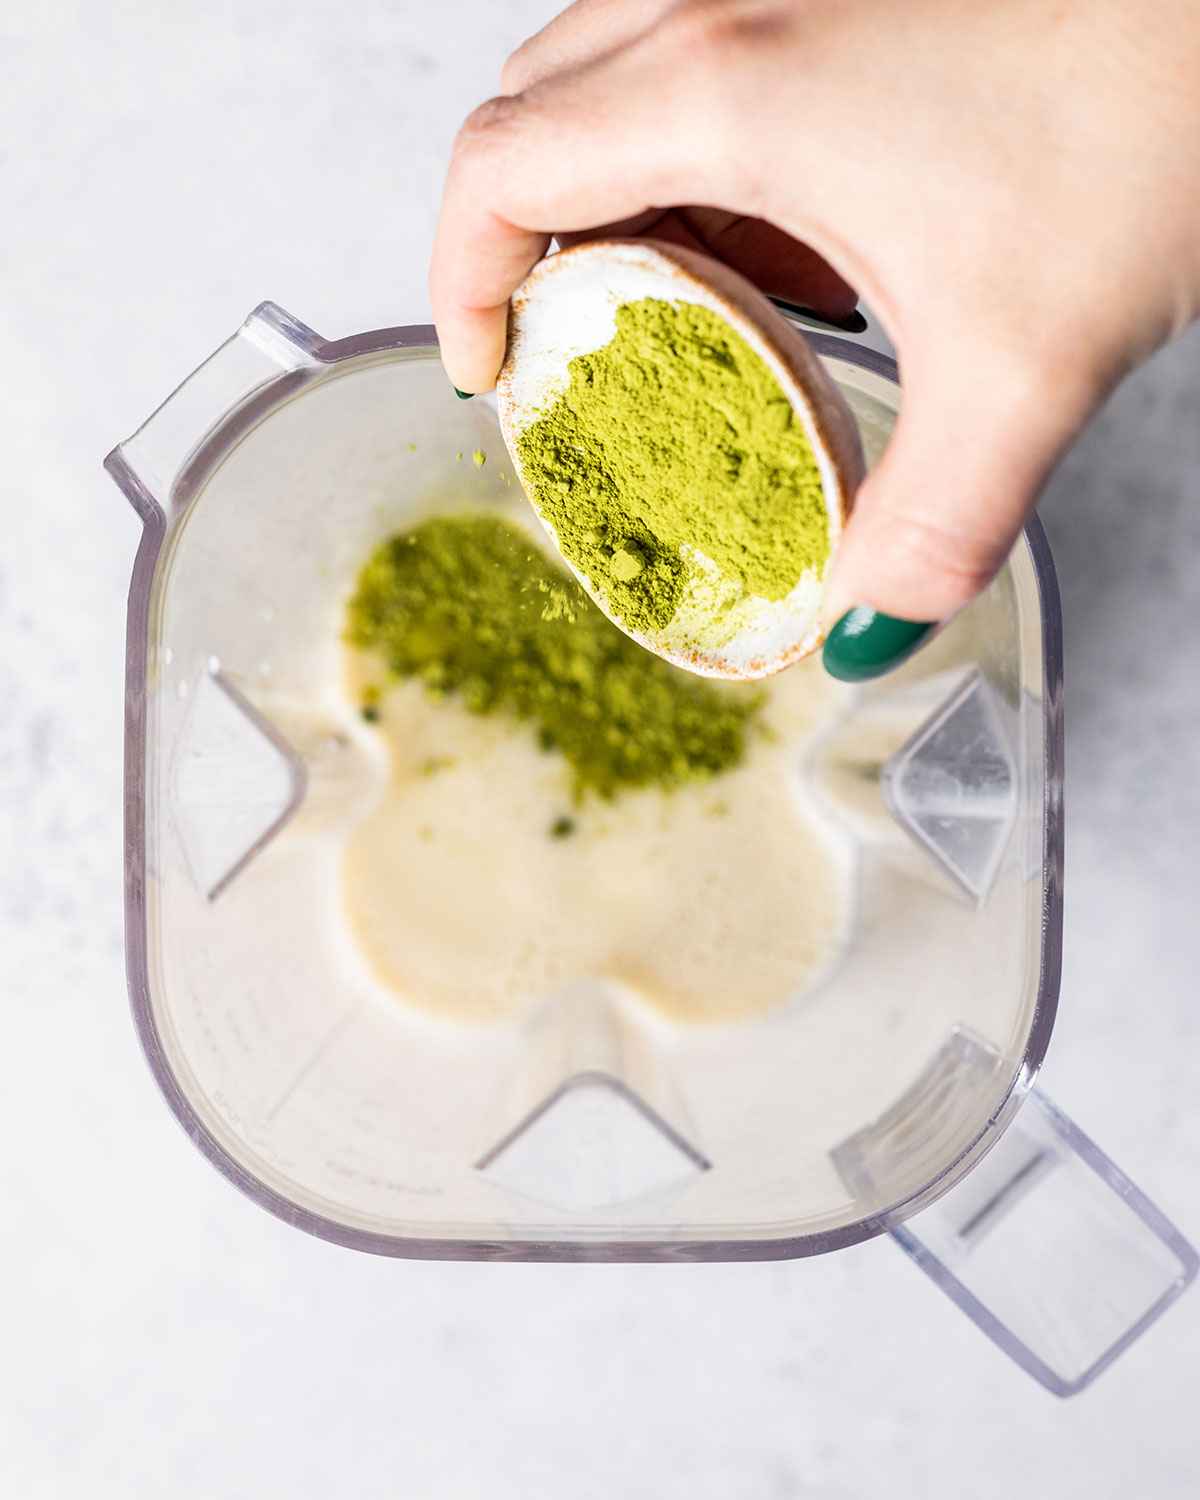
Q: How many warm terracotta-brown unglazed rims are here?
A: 1